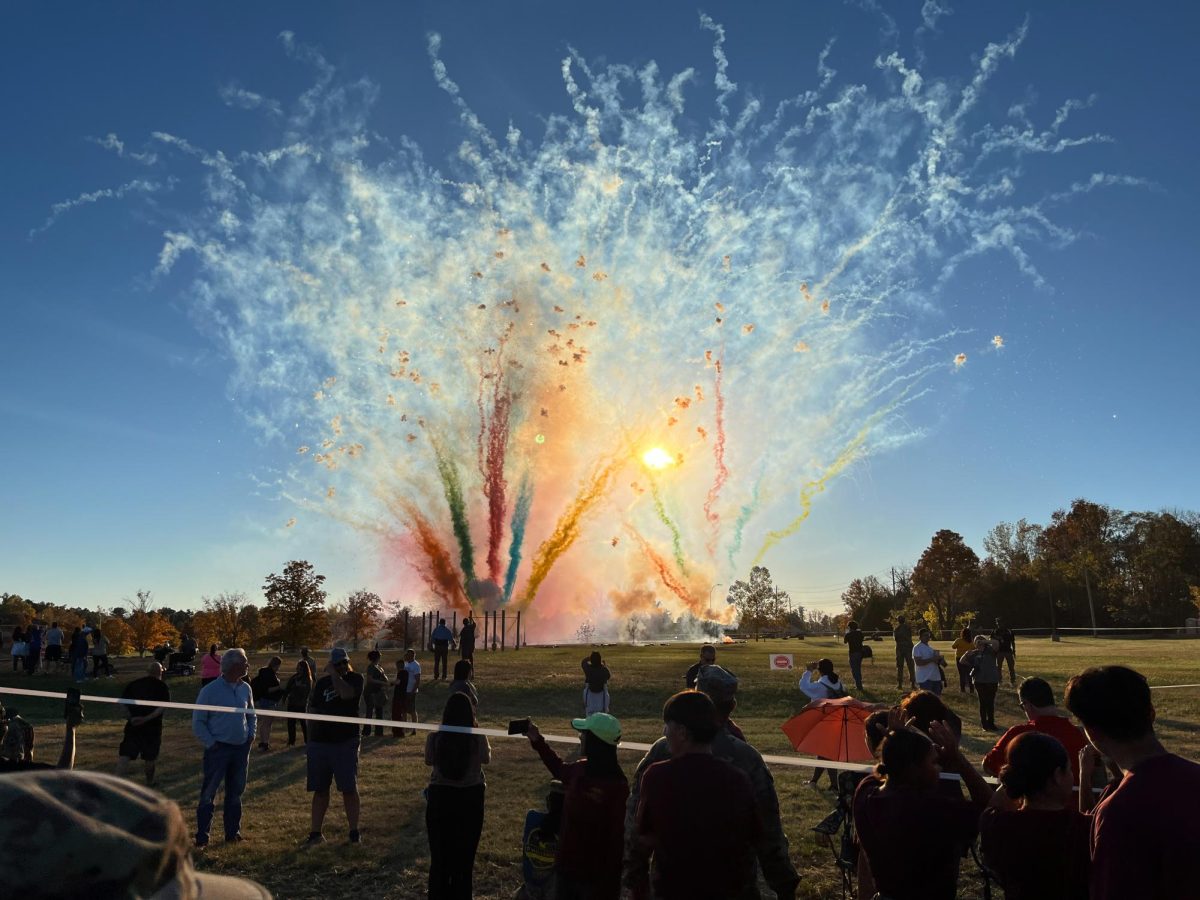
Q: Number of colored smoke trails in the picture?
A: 10